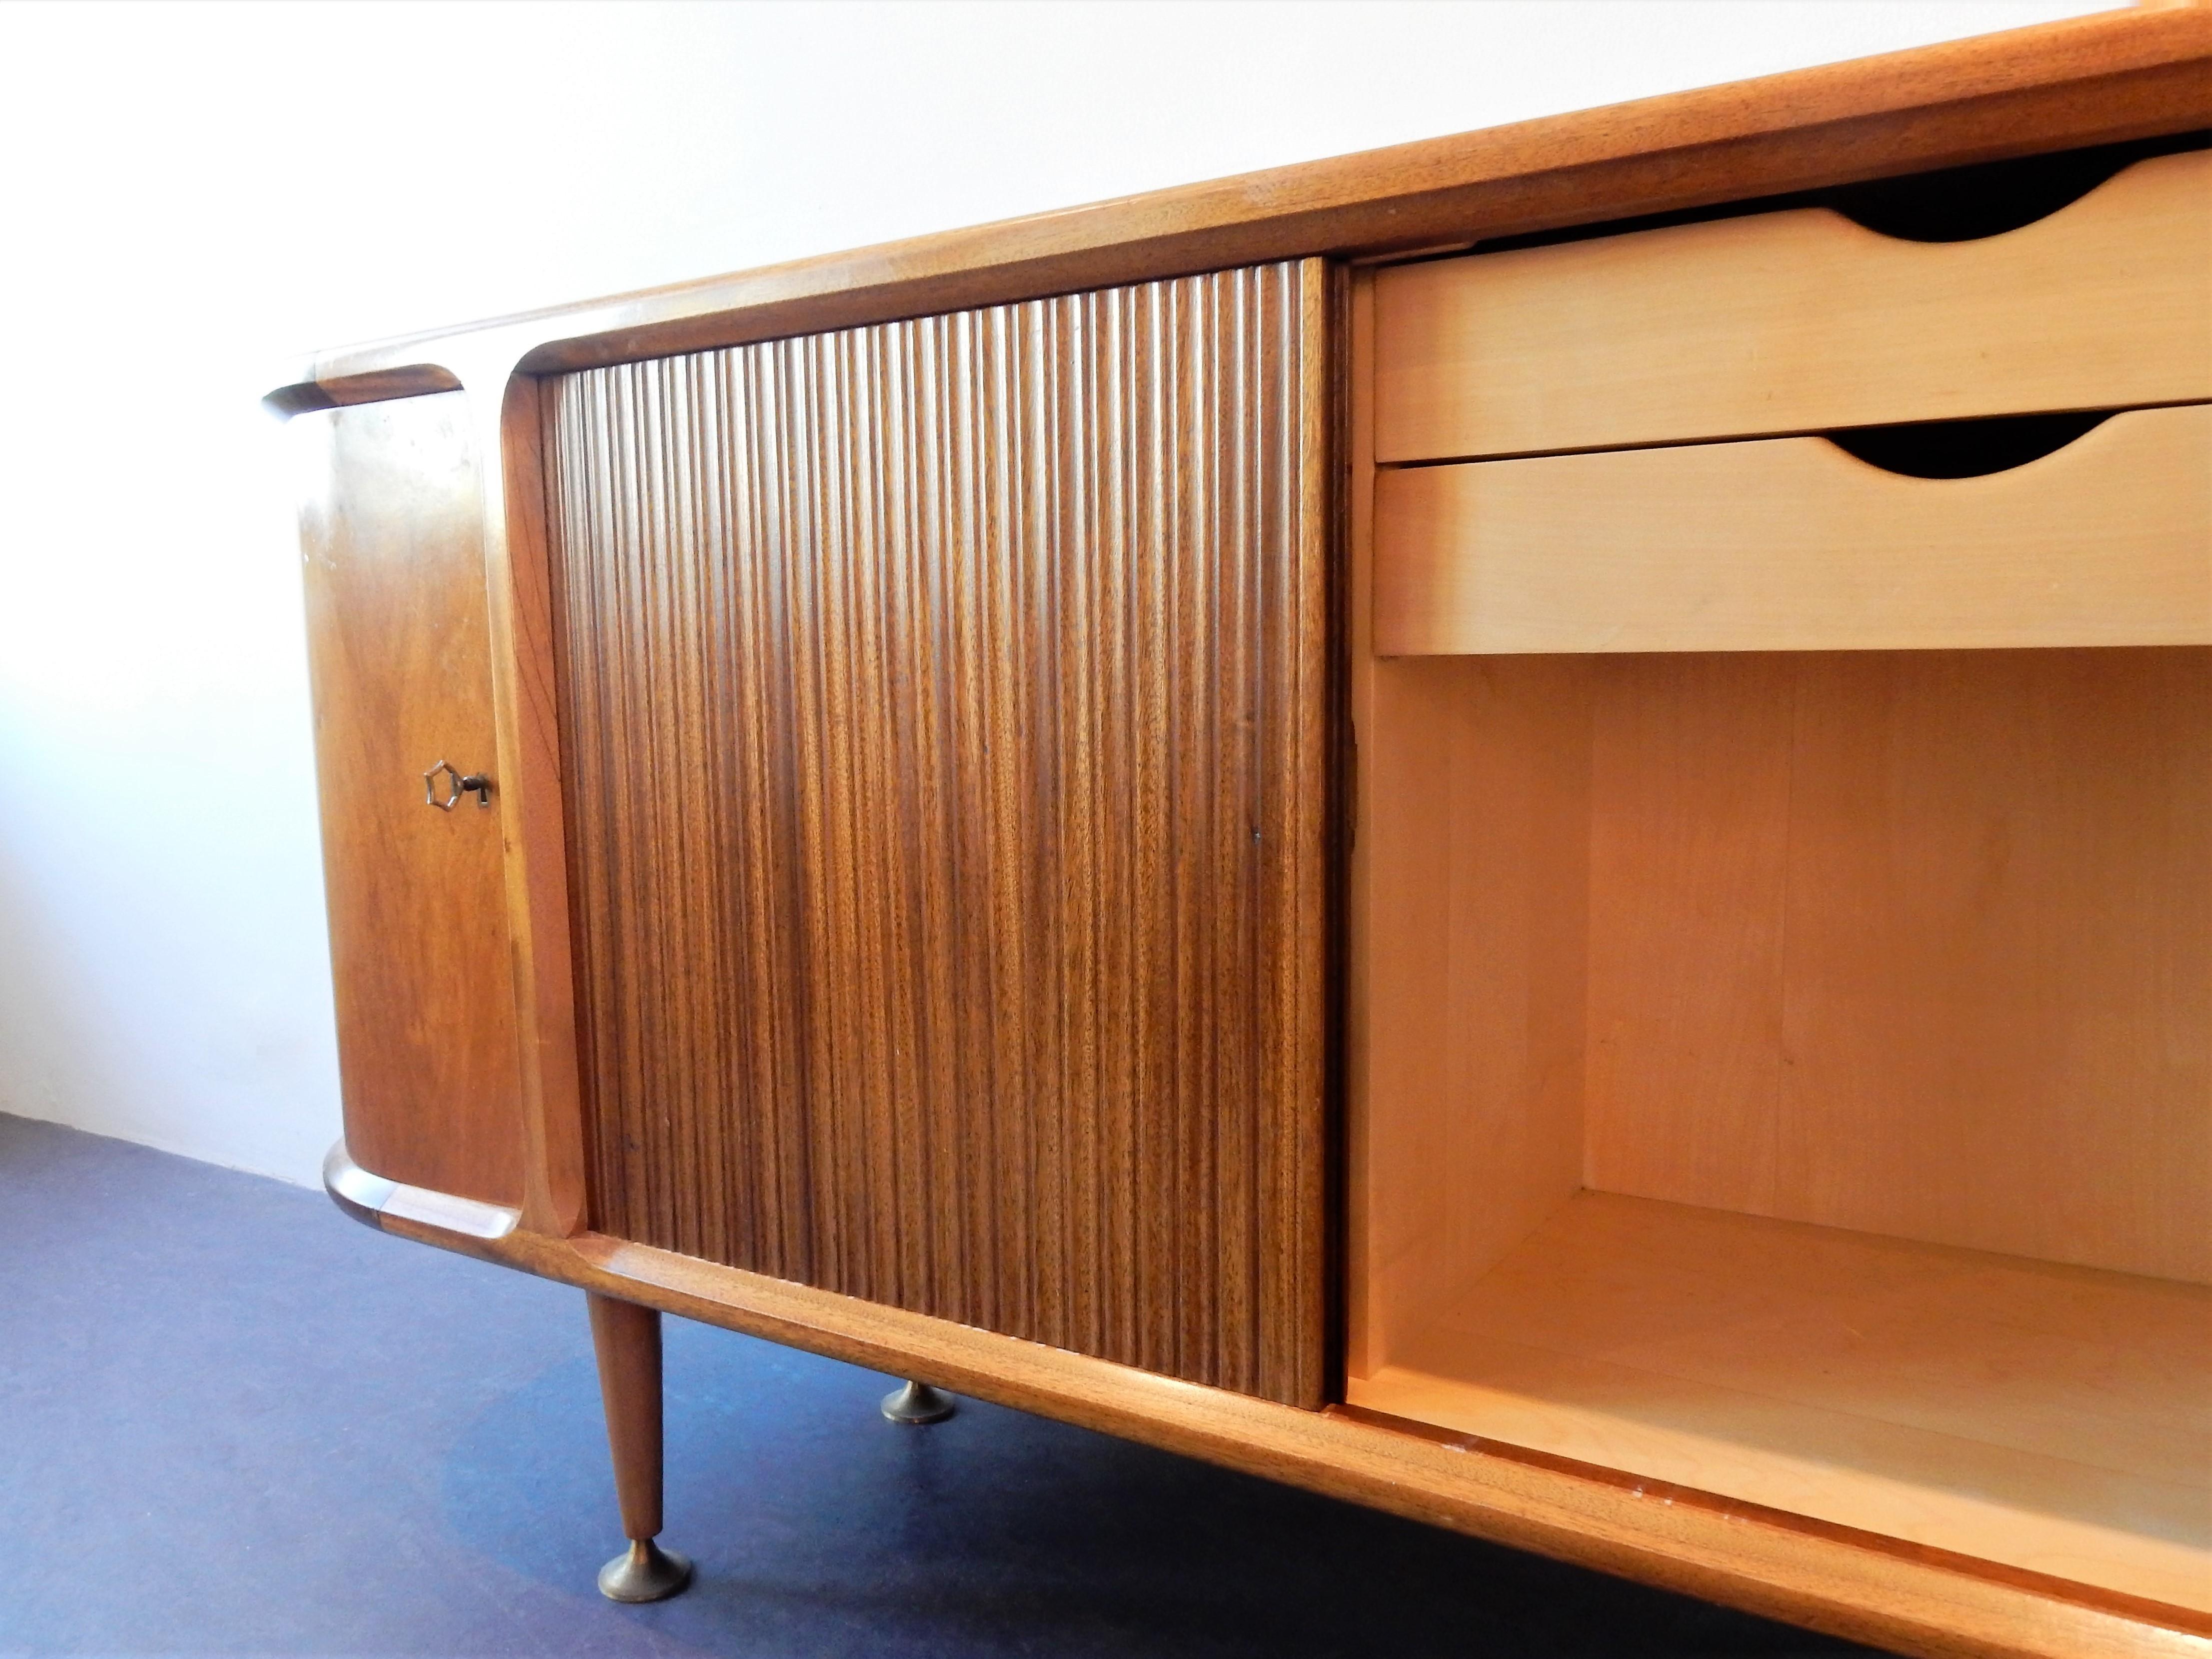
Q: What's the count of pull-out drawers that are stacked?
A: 2